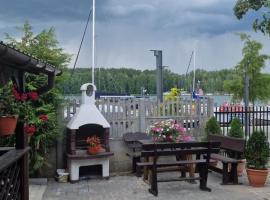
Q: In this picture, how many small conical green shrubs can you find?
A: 3